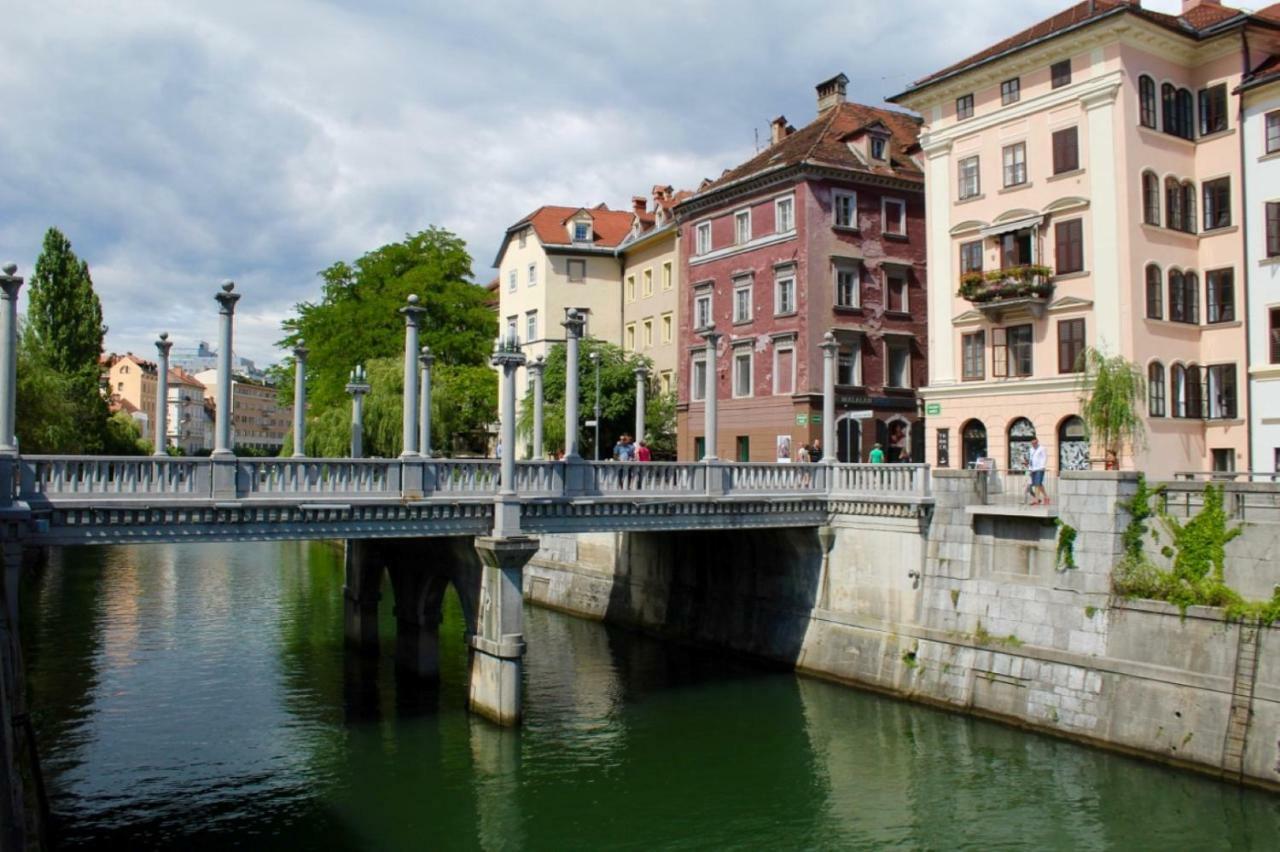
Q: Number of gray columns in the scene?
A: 13